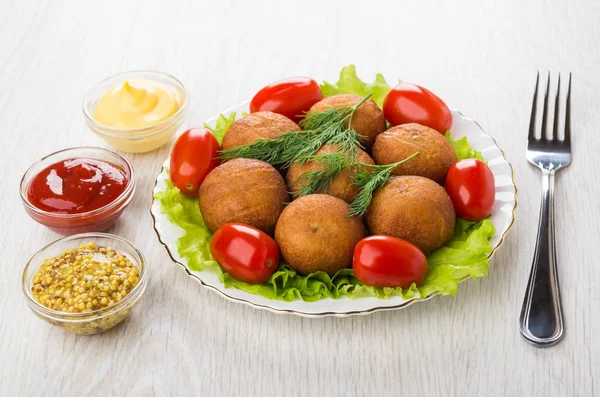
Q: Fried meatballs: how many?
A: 7